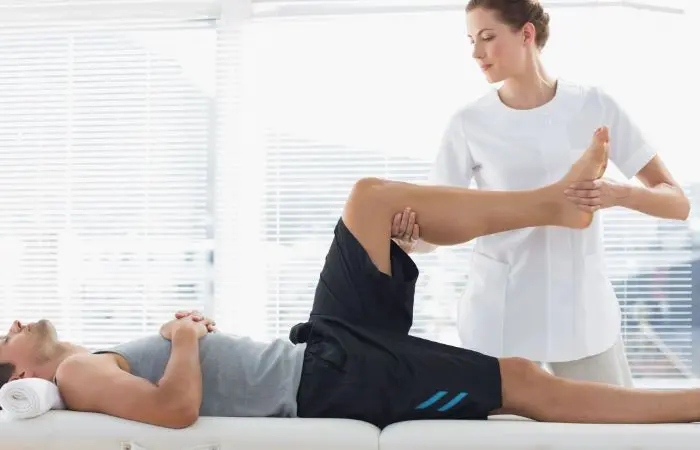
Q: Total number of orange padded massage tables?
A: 0